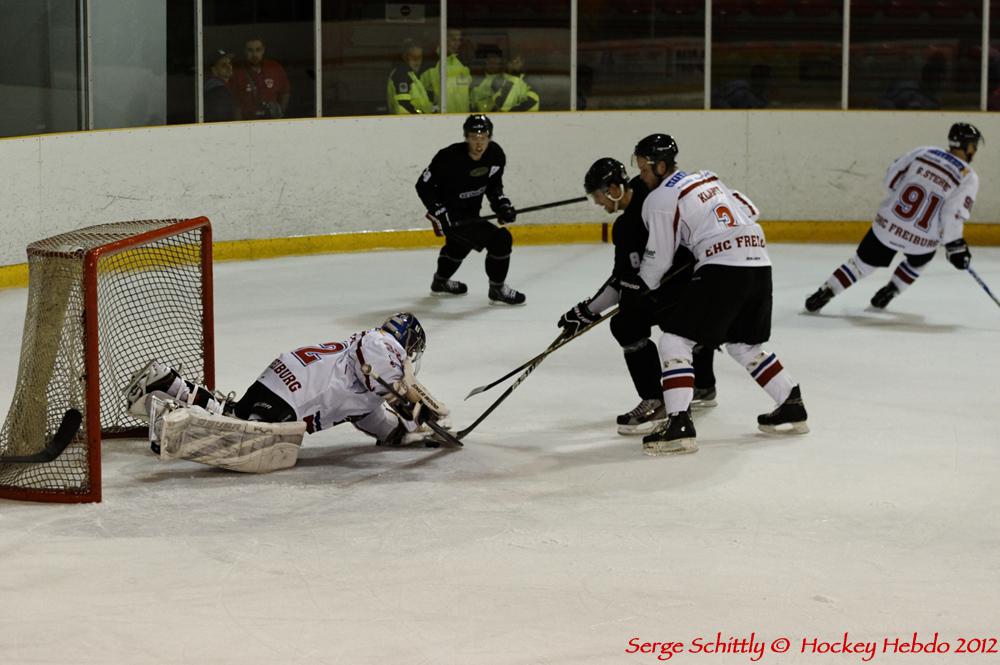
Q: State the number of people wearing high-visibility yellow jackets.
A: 4